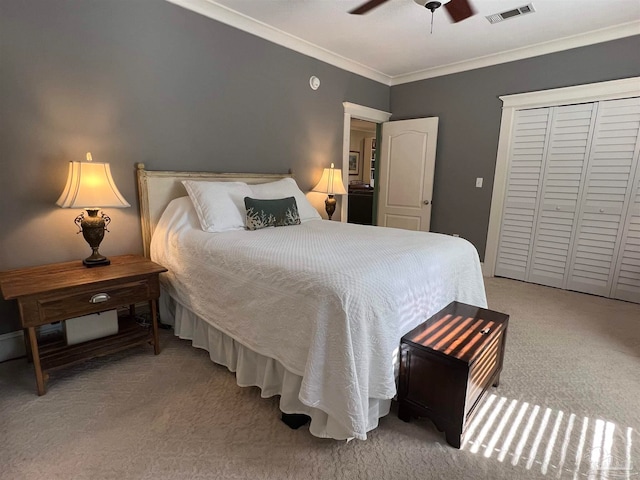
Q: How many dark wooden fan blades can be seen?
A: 2